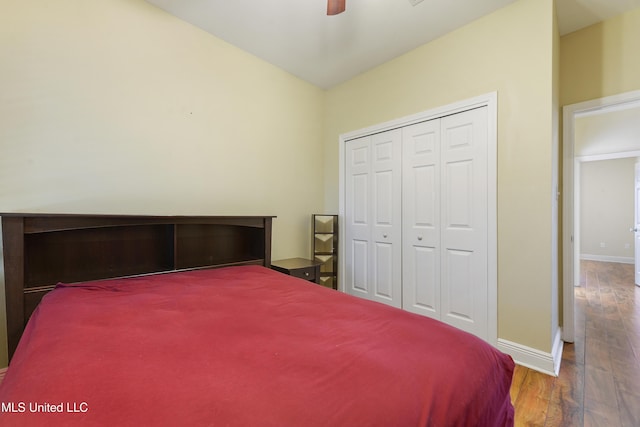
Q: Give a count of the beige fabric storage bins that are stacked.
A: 4